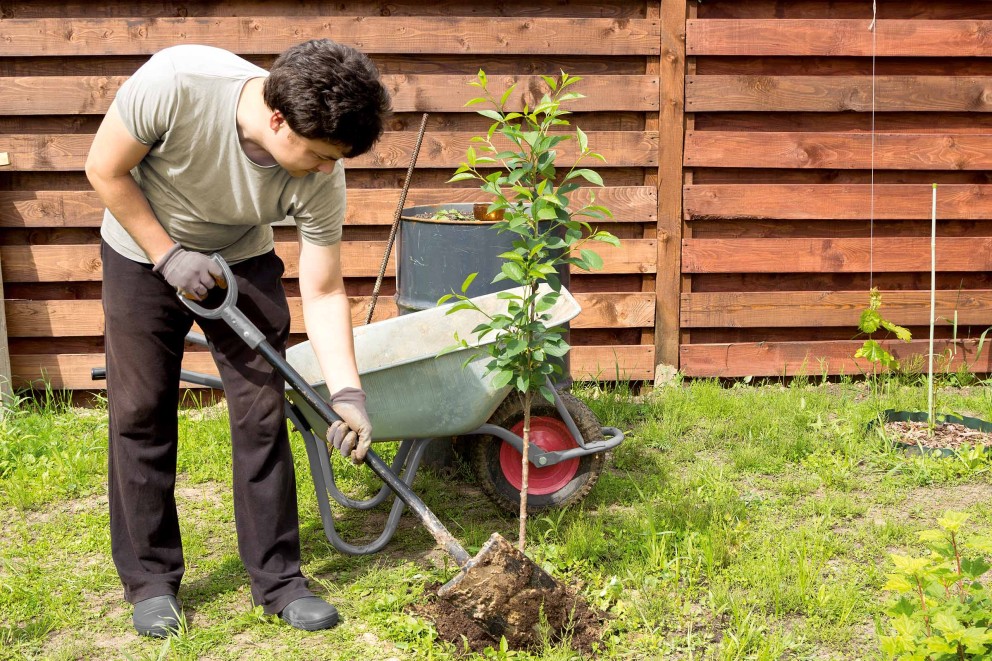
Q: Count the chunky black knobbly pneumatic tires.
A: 1